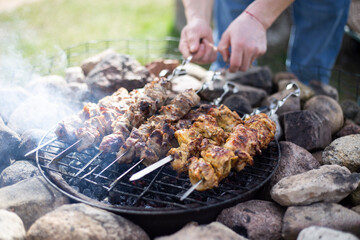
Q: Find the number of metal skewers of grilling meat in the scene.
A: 7